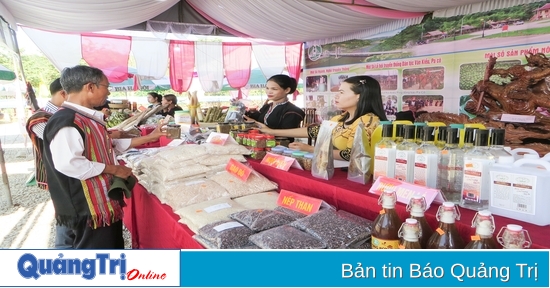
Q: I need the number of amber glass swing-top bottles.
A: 6